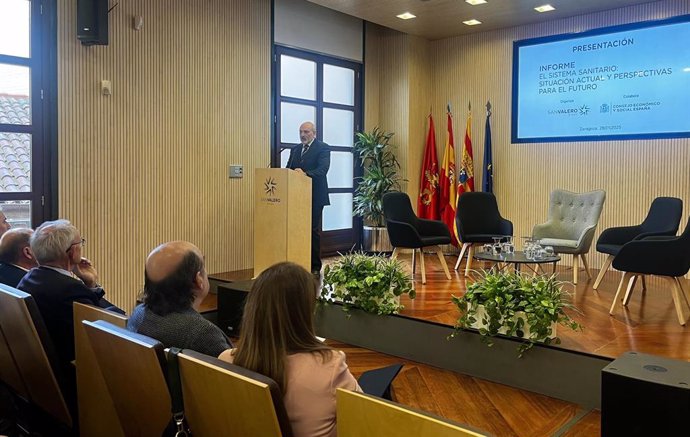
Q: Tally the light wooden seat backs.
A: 5